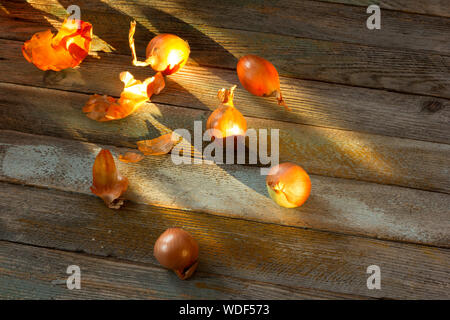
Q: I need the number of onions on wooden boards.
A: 5